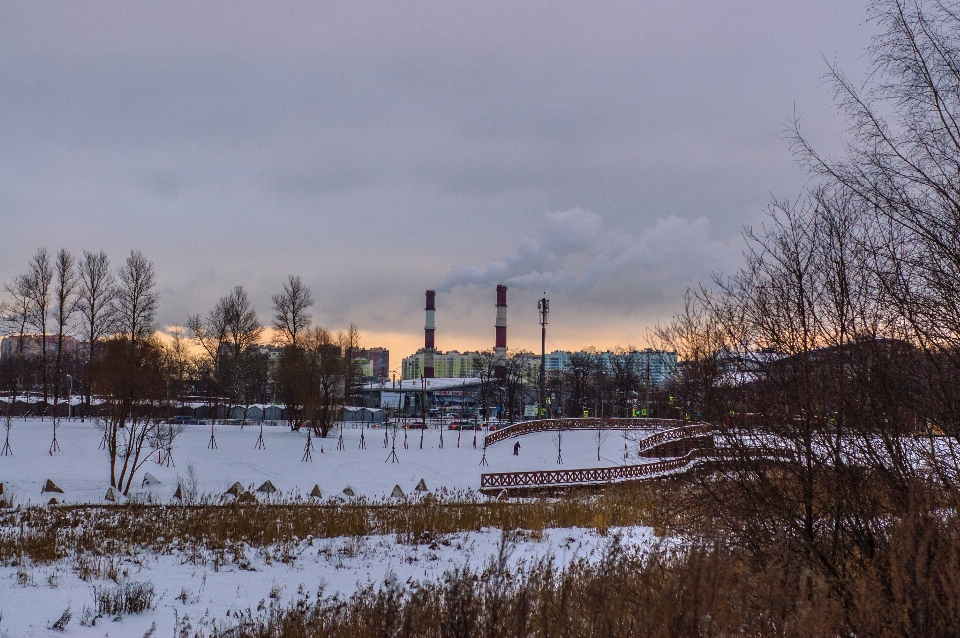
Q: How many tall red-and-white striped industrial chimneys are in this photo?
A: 2